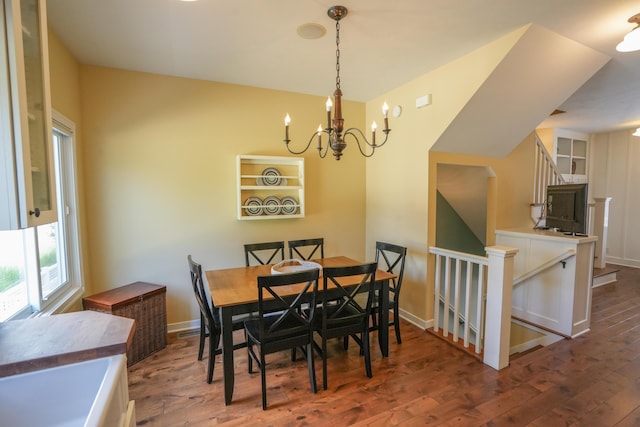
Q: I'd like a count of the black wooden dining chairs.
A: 6